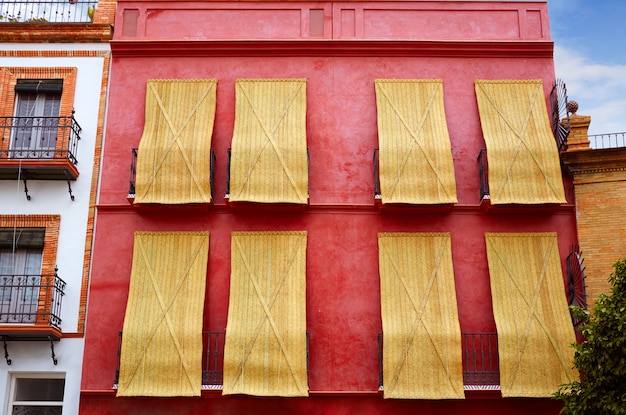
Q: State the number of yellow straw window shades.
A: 8